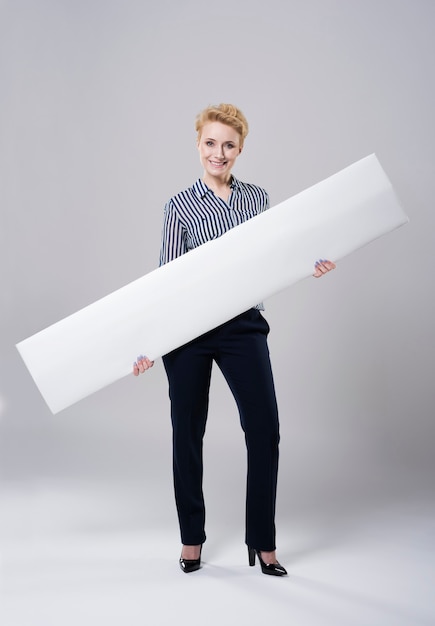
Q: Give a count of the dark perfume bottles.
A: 0